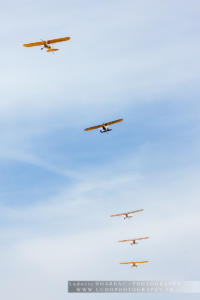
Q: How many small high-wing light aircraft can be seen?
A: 5